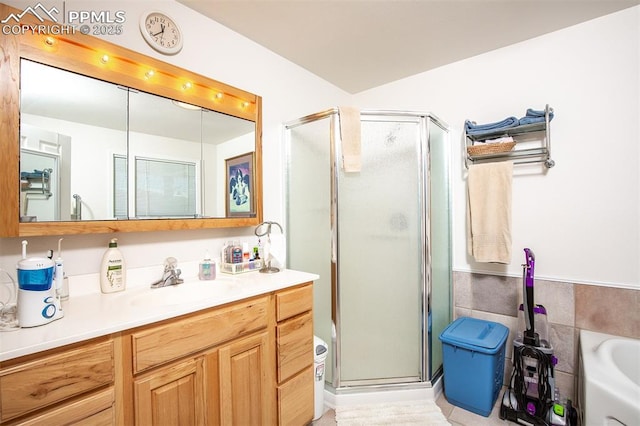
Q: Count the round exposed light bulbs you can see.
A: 6